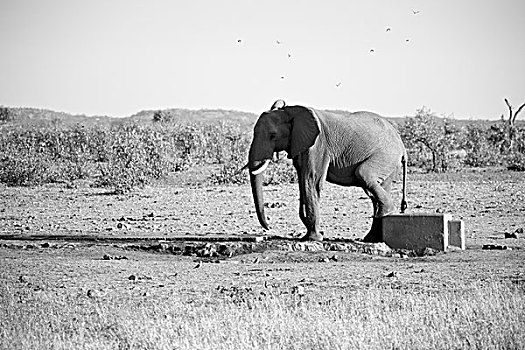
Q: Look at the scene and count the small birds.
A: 9